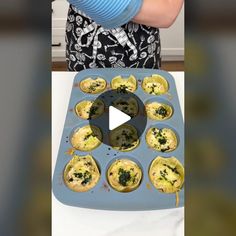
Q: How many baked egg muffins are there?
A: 12